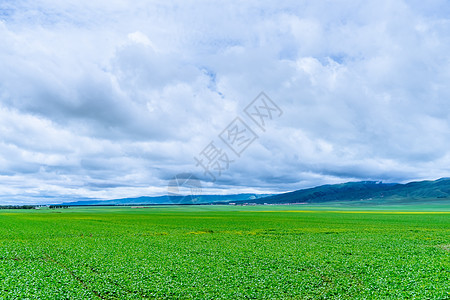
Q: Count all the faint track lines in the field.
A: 2